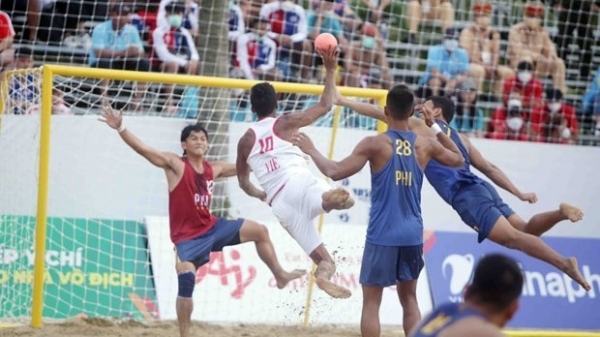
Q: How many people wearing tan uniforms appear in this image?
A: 3